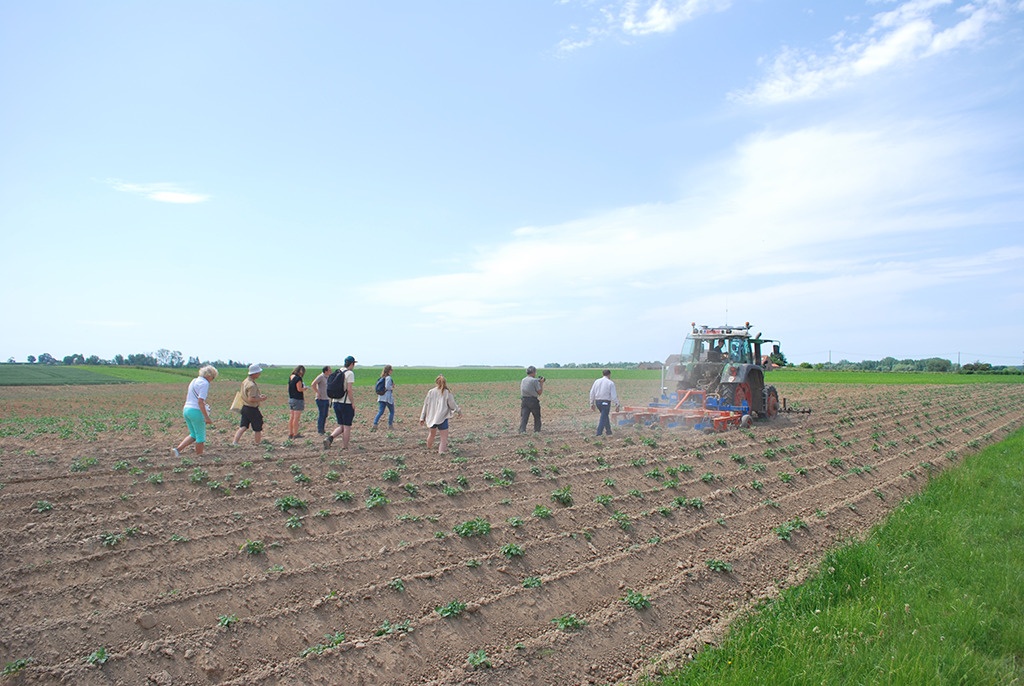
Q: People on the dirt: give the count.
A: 9